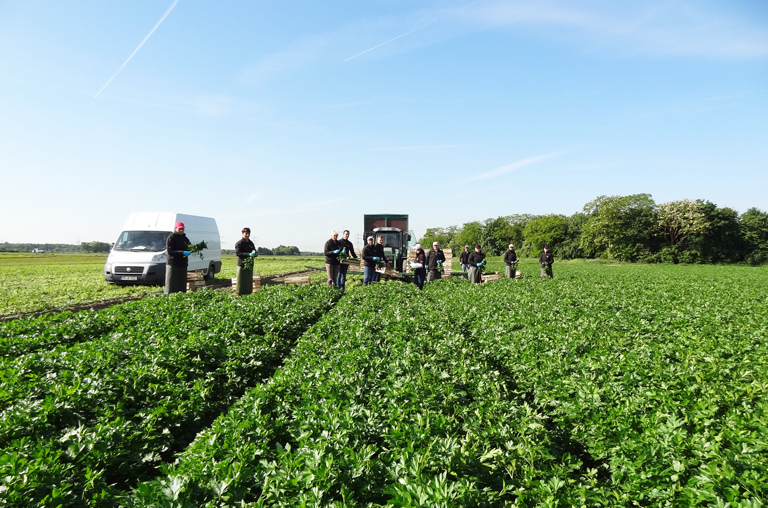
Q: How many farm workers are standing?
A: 12